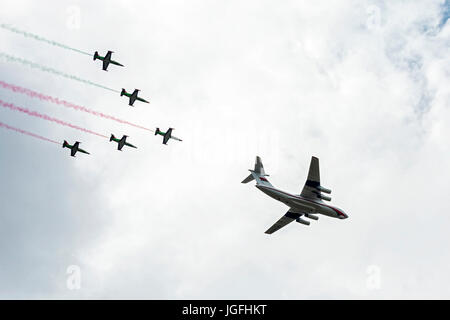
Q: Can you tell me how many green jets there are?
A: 5